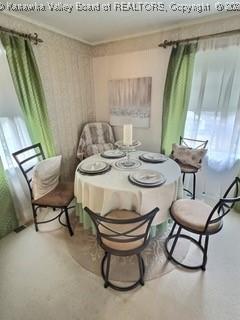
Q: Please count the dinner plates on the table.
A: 4